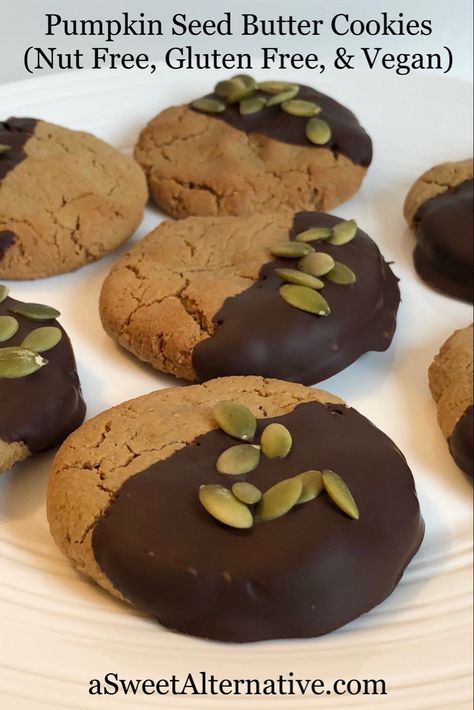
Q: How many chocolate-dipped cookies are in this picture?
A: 7